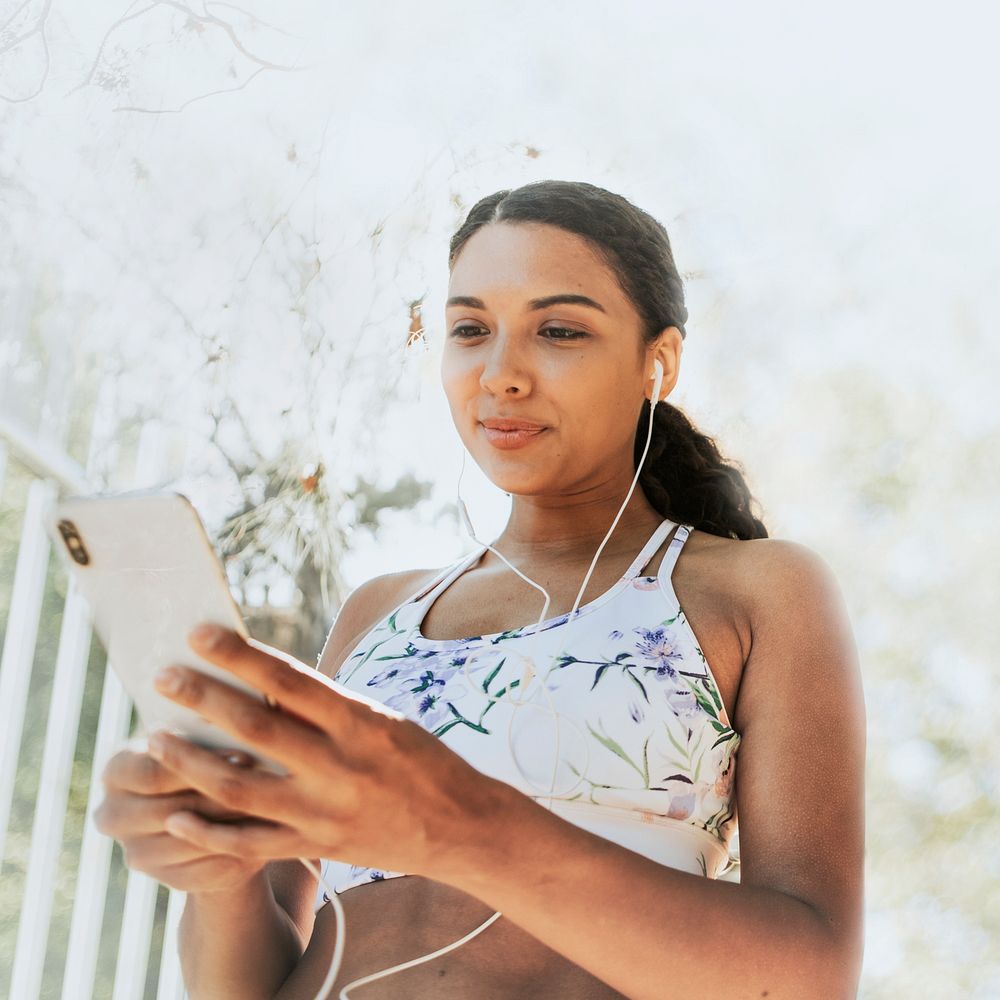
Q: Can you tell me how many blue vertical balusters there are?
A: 0